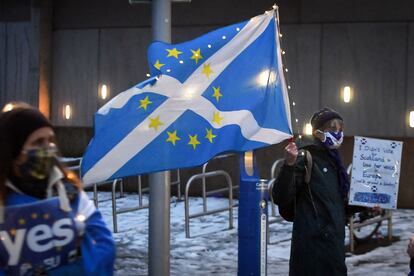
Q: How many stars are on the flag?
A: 11